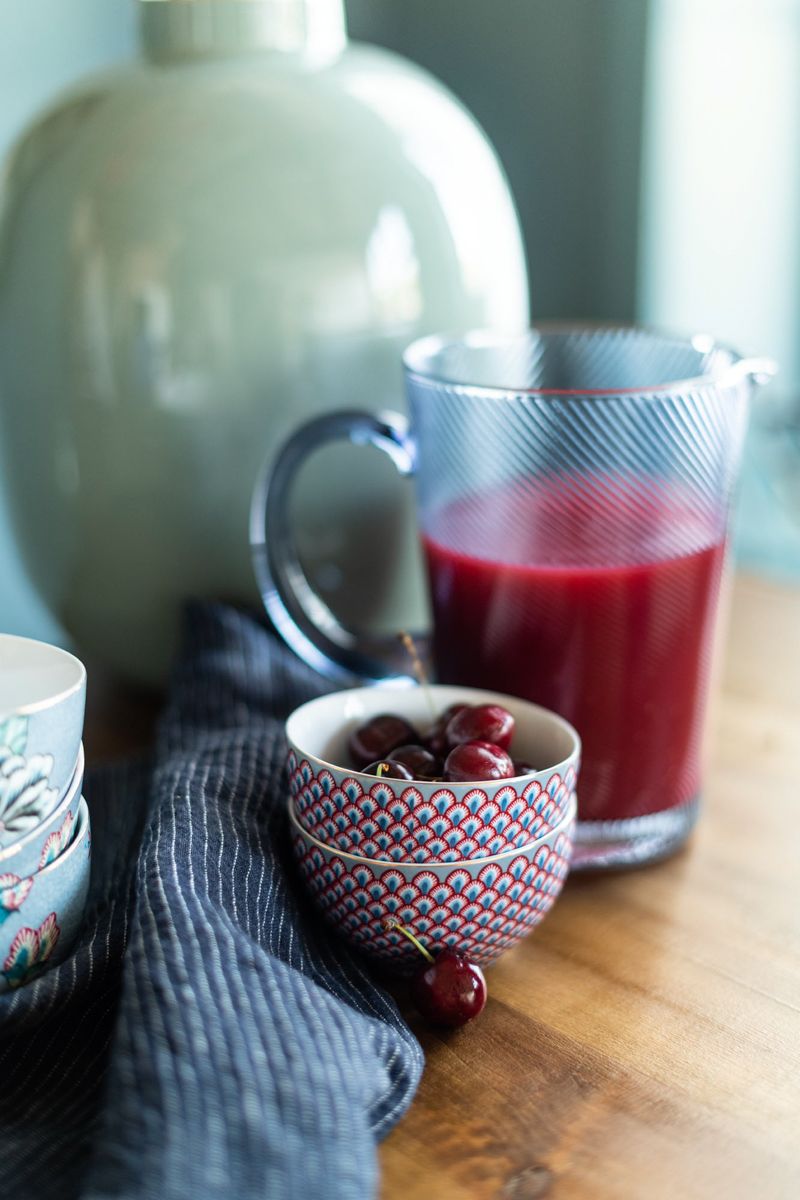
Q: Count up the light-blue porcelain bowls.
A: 3